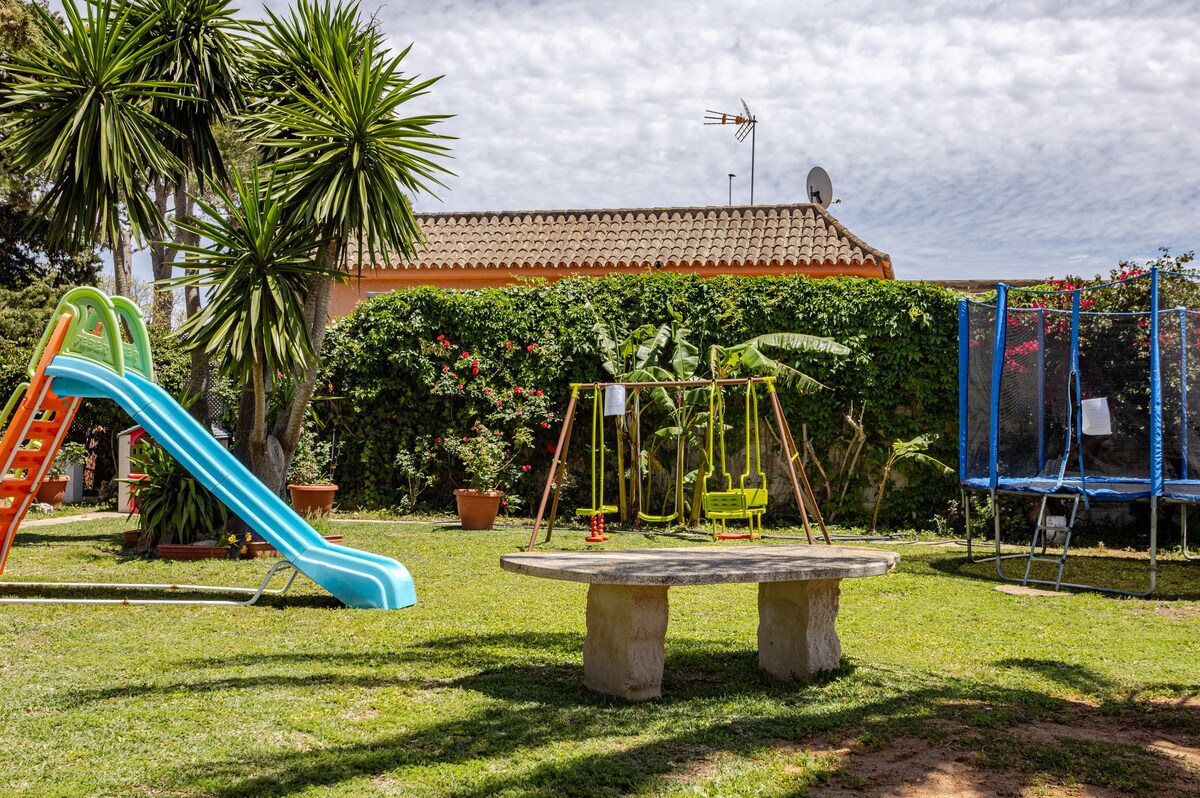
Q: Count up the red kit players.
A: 0